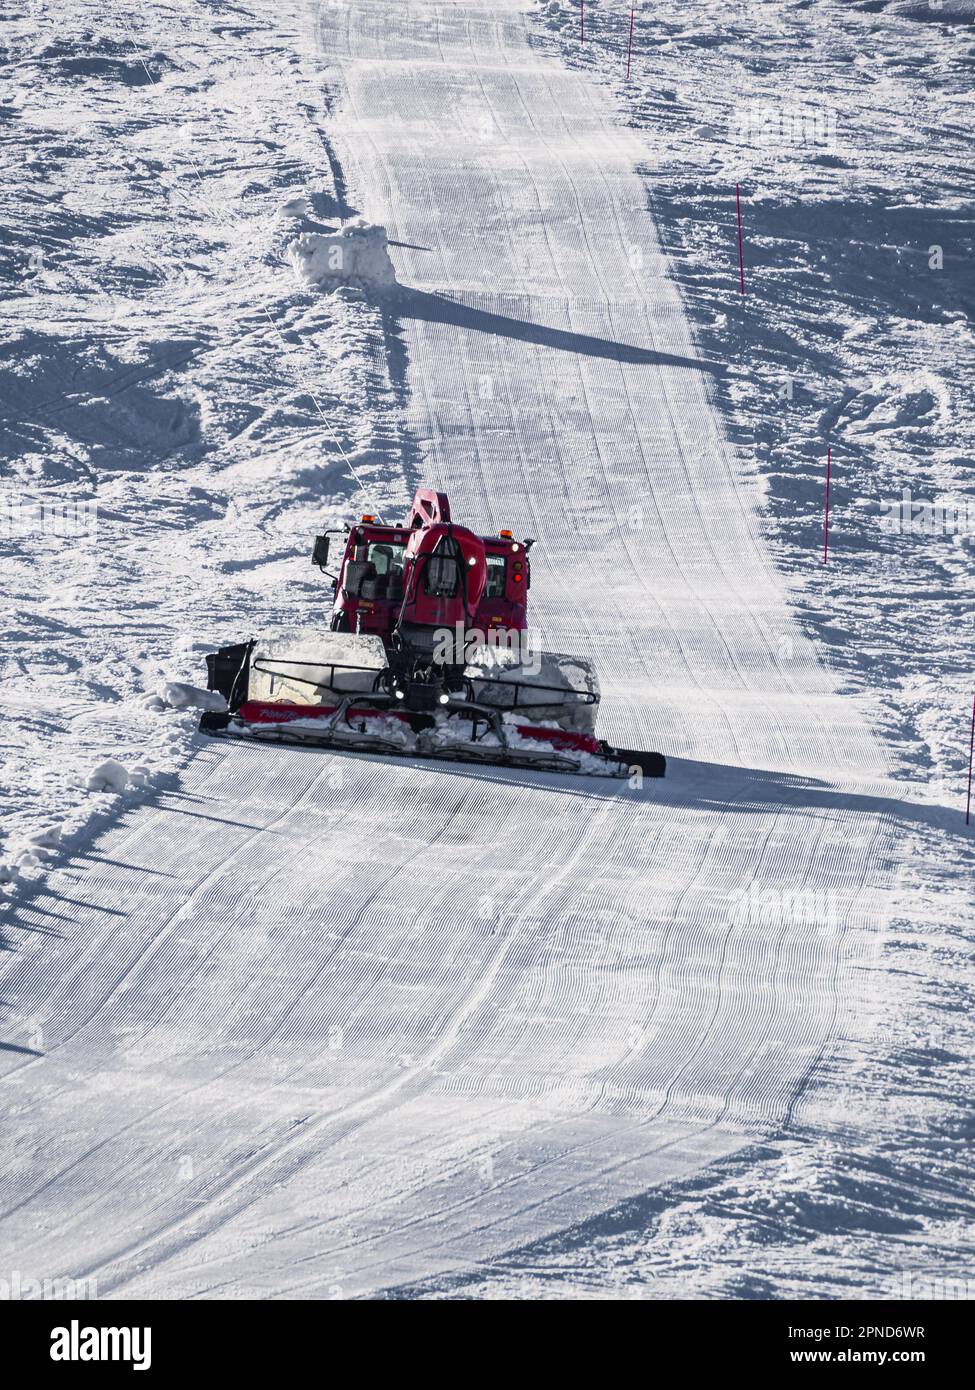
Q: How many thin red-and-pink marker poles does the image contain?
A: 5